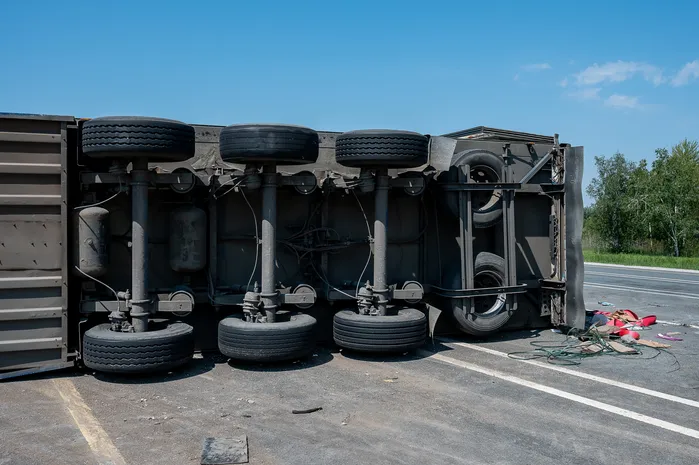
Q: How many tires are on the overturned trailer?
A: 8